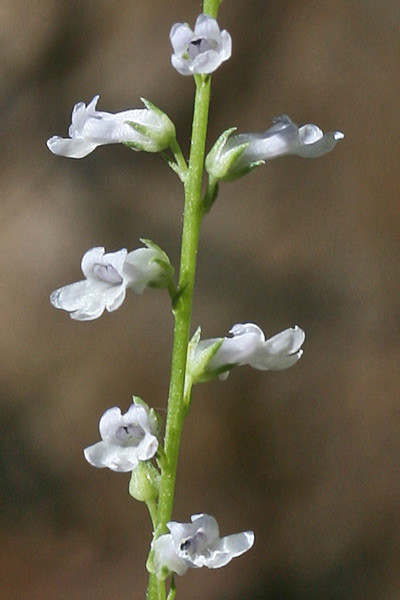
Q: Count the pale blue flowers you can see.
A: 7